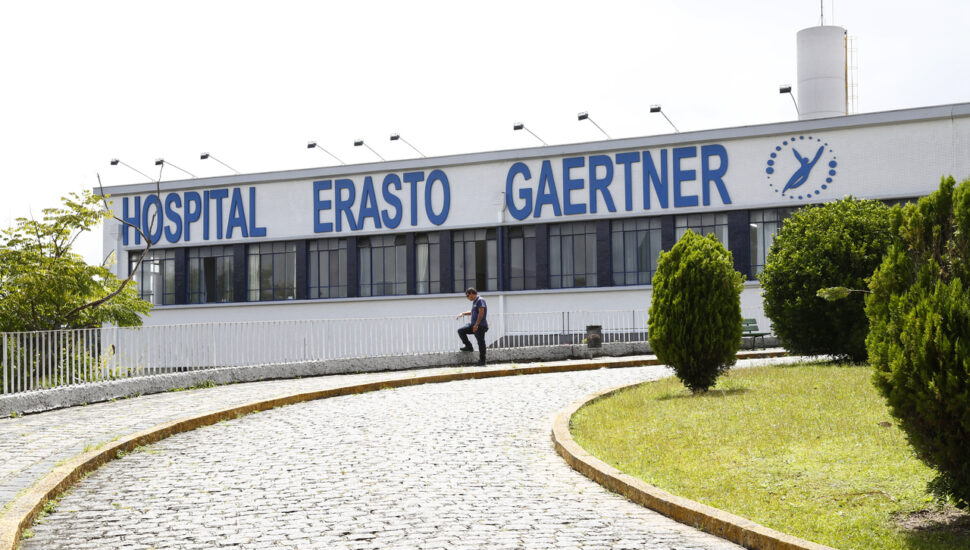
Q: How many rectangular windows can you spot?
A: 12